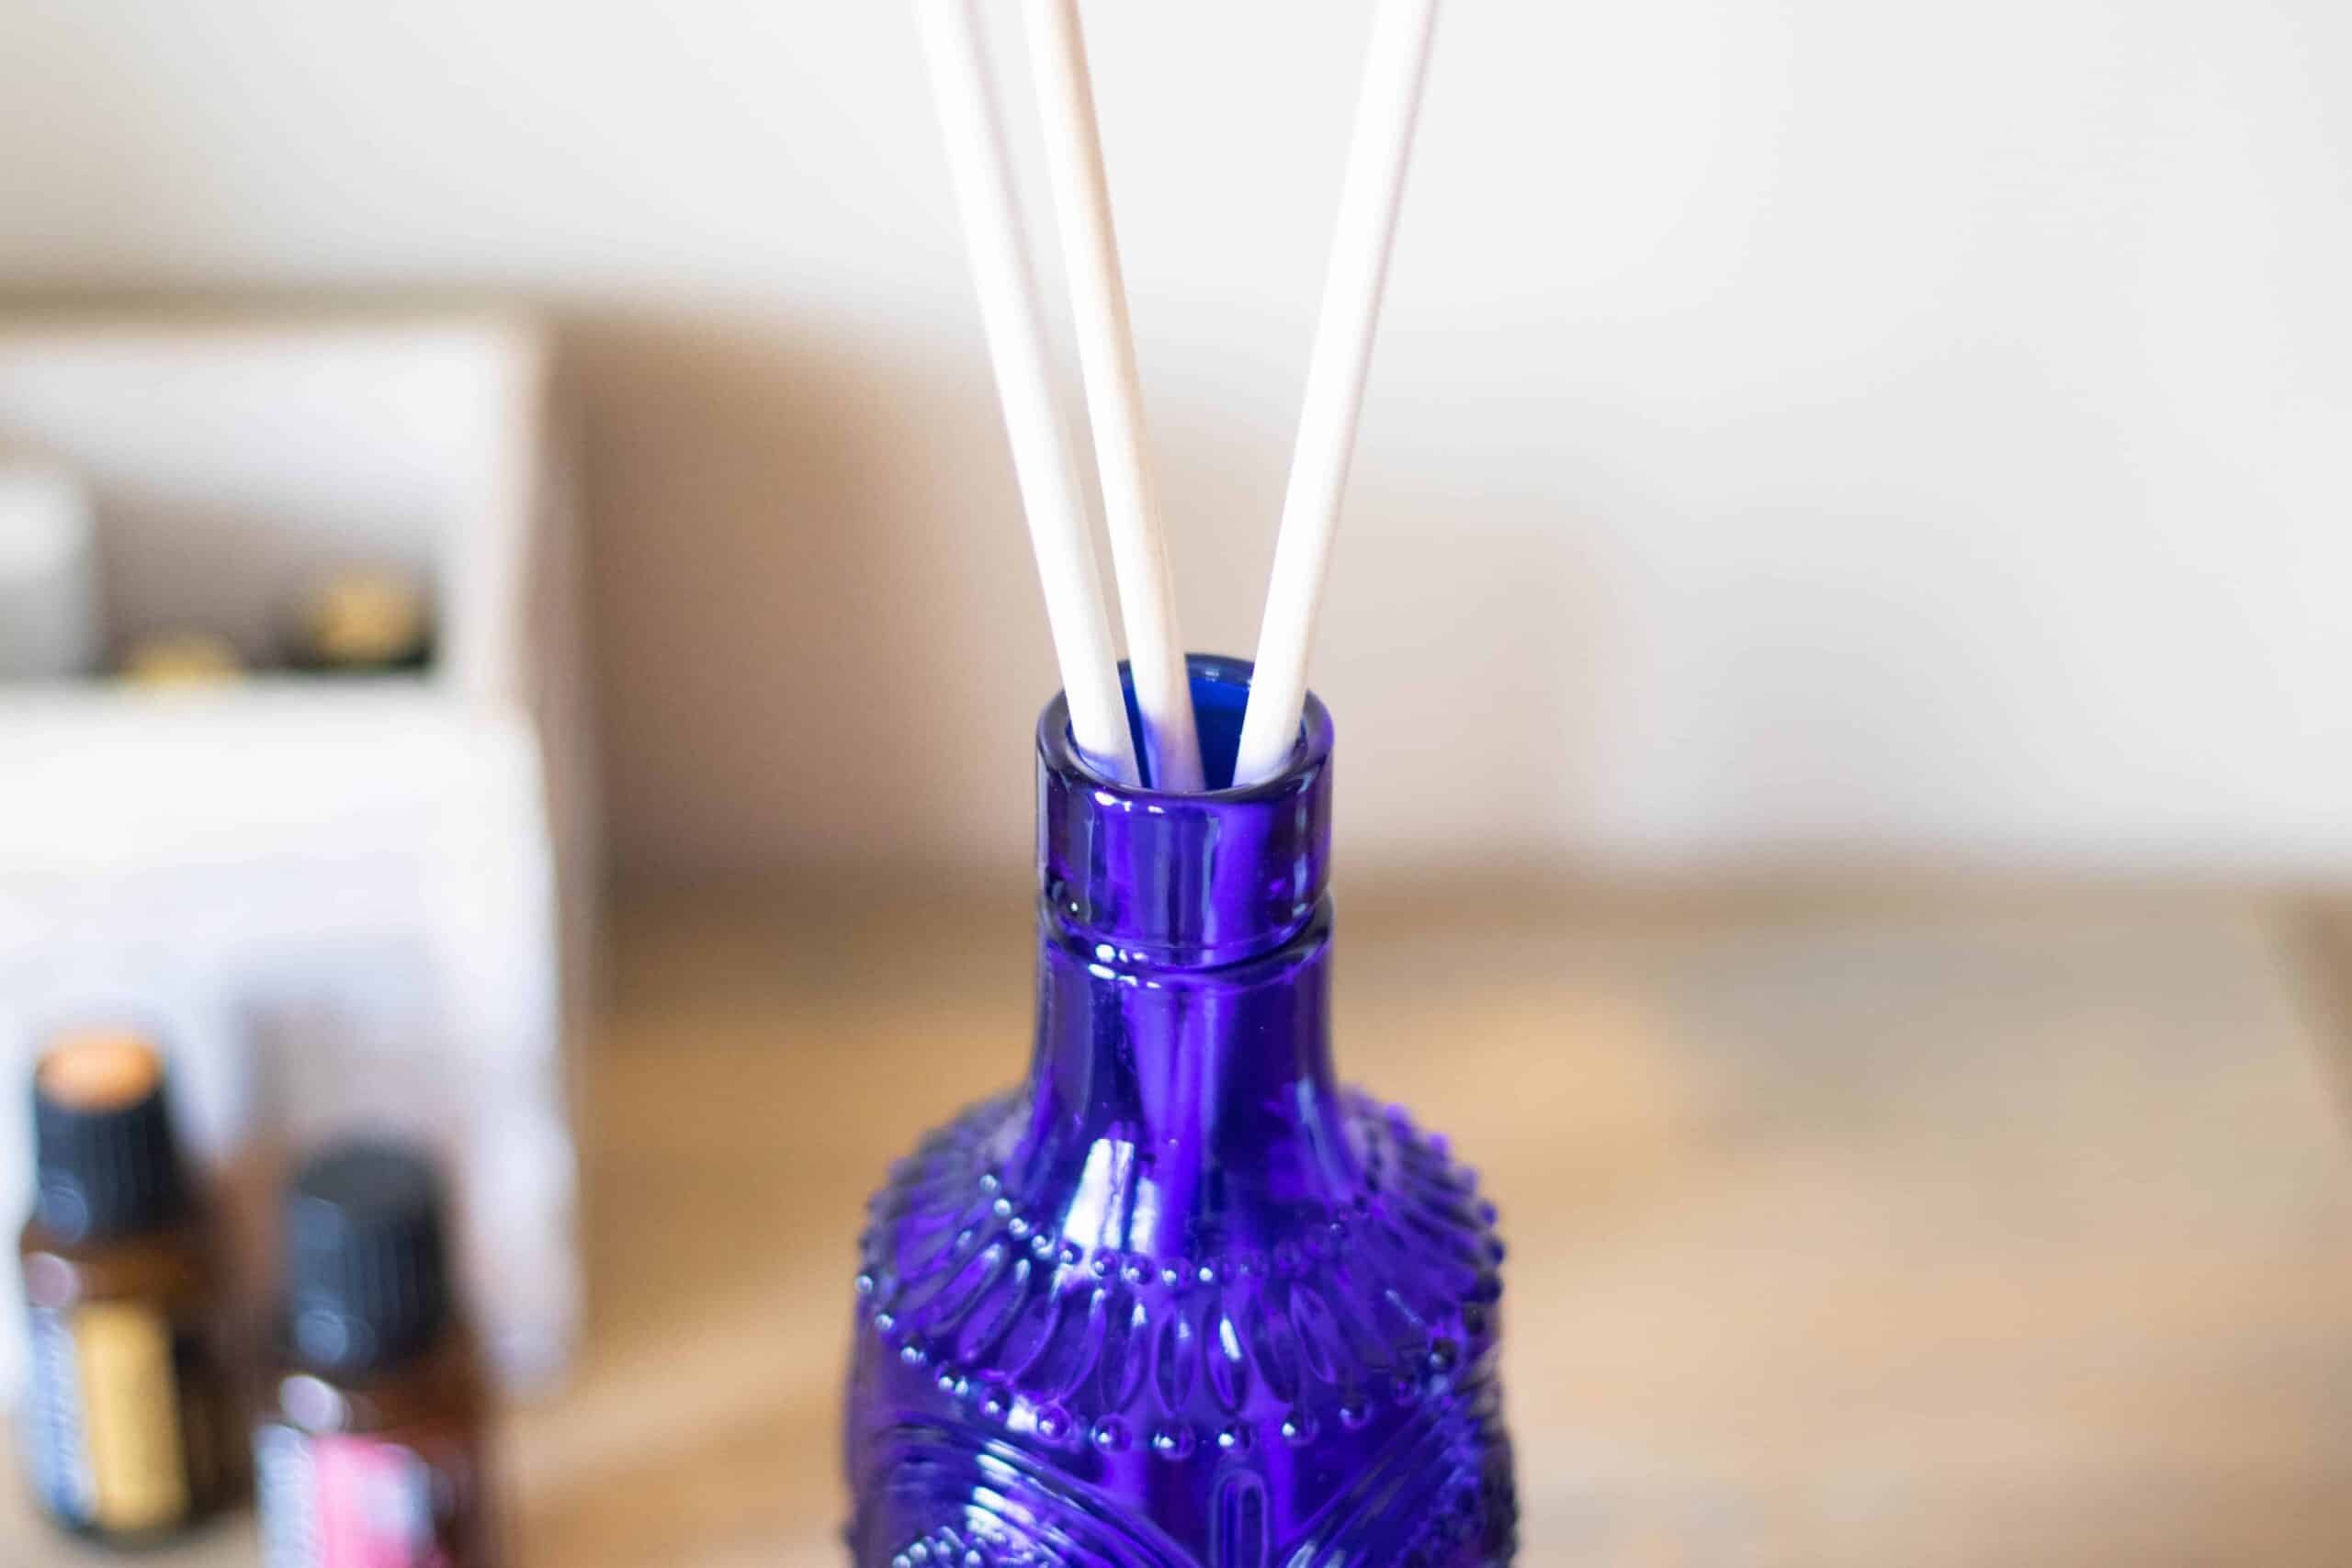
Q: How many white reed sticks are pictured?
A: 3